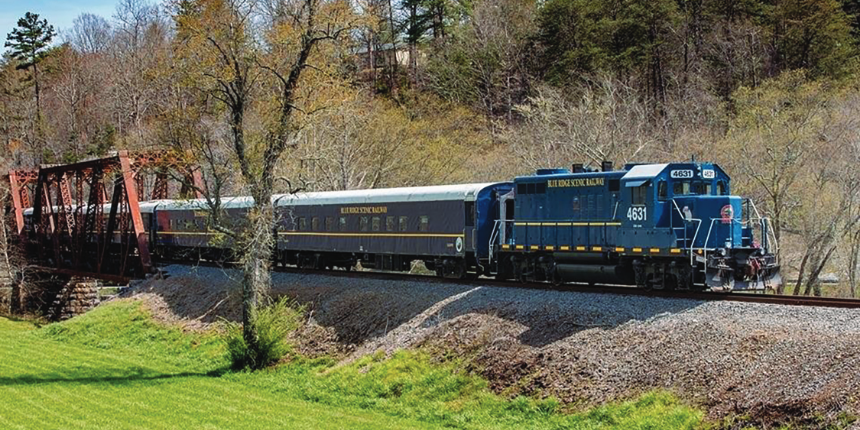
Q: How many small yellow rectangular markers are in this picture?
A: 11